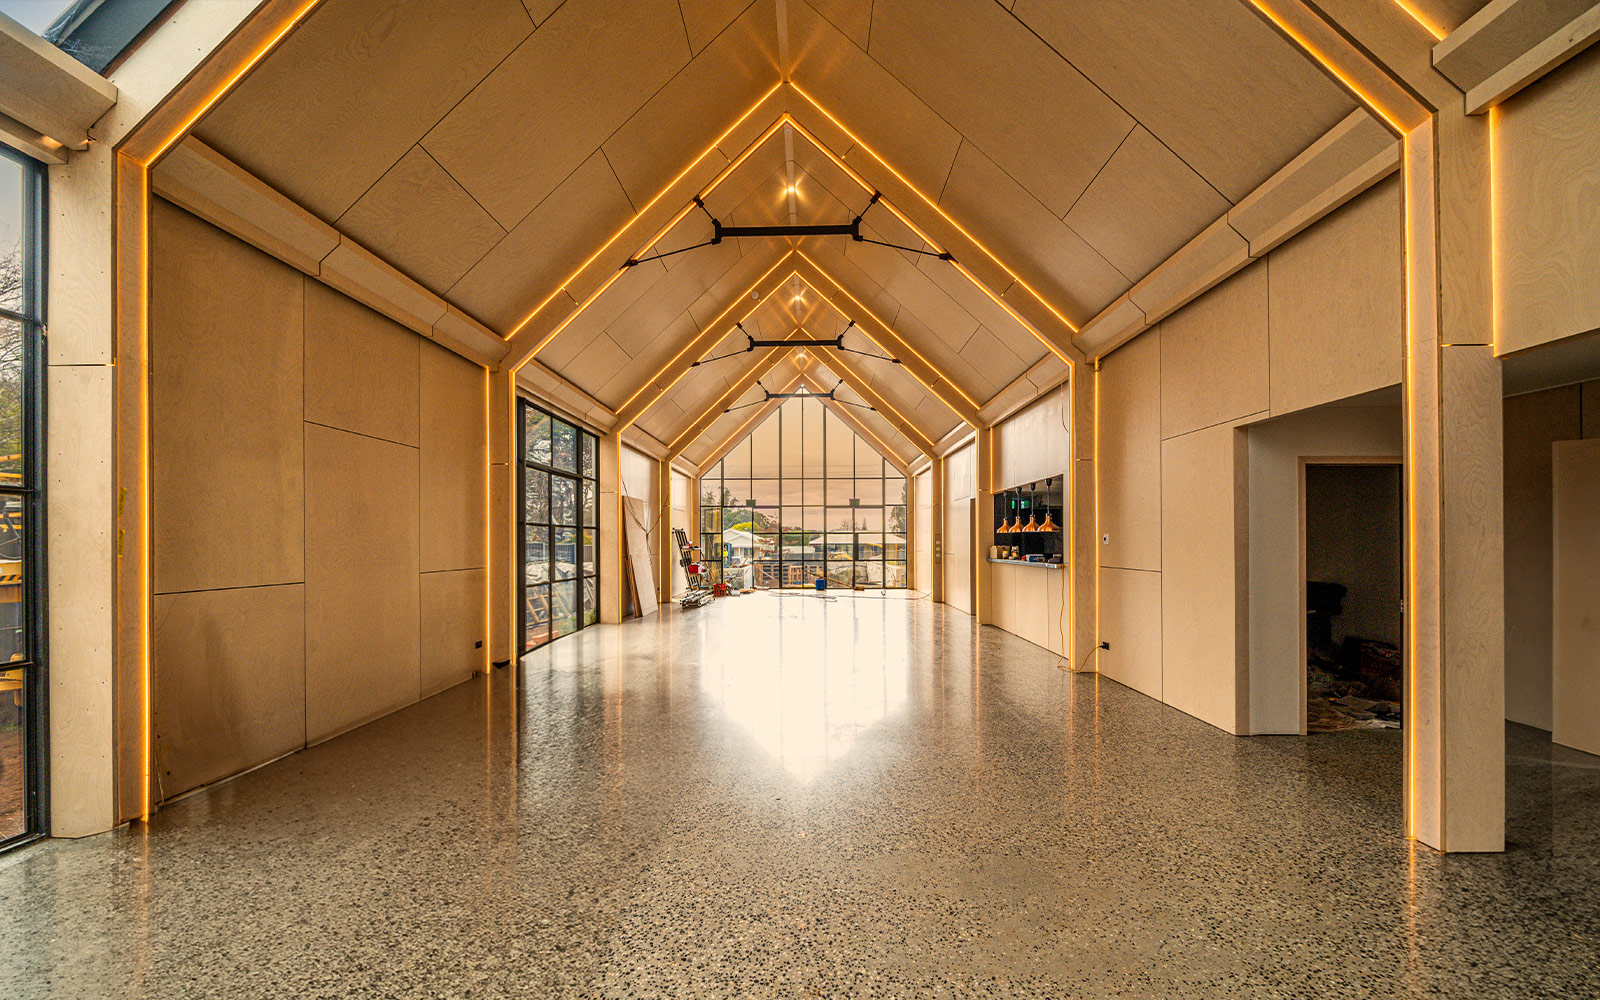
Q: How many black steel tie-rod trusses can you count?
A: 3